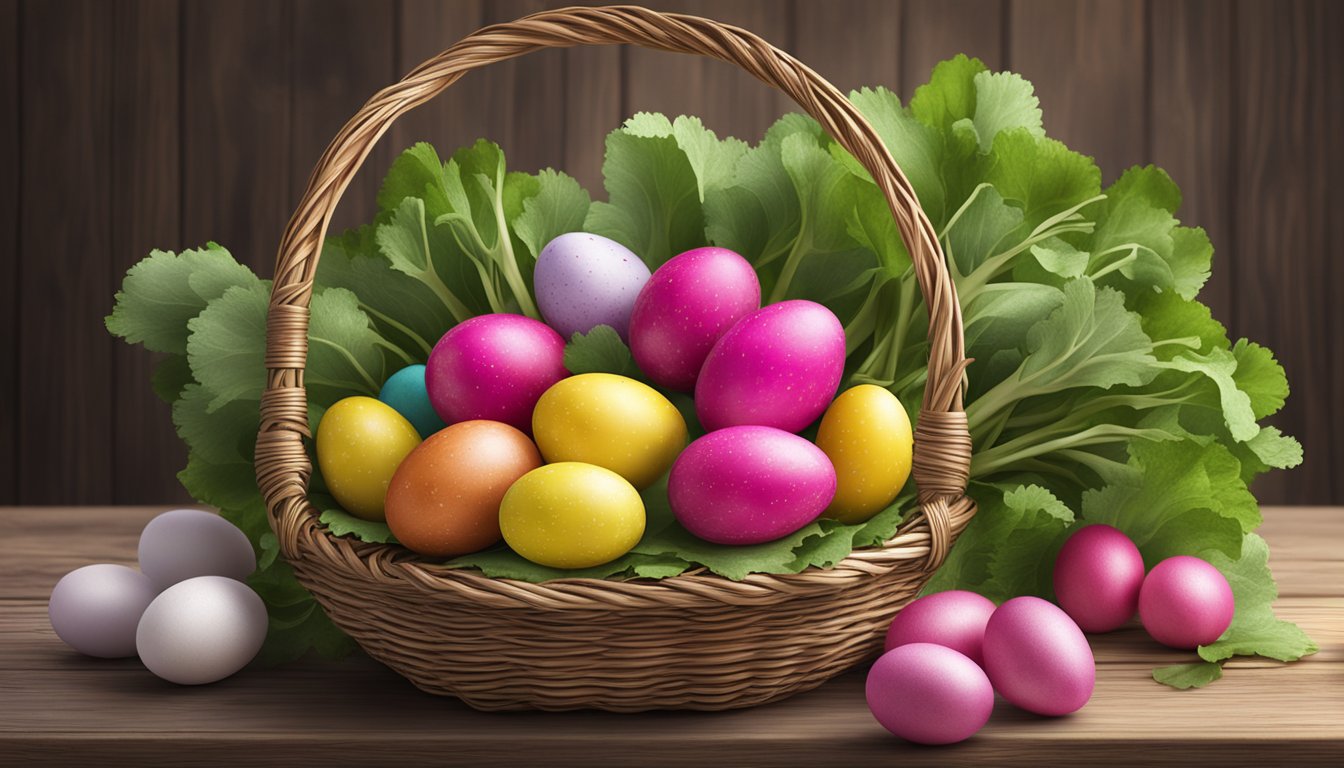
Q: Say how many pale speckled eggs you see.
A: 1